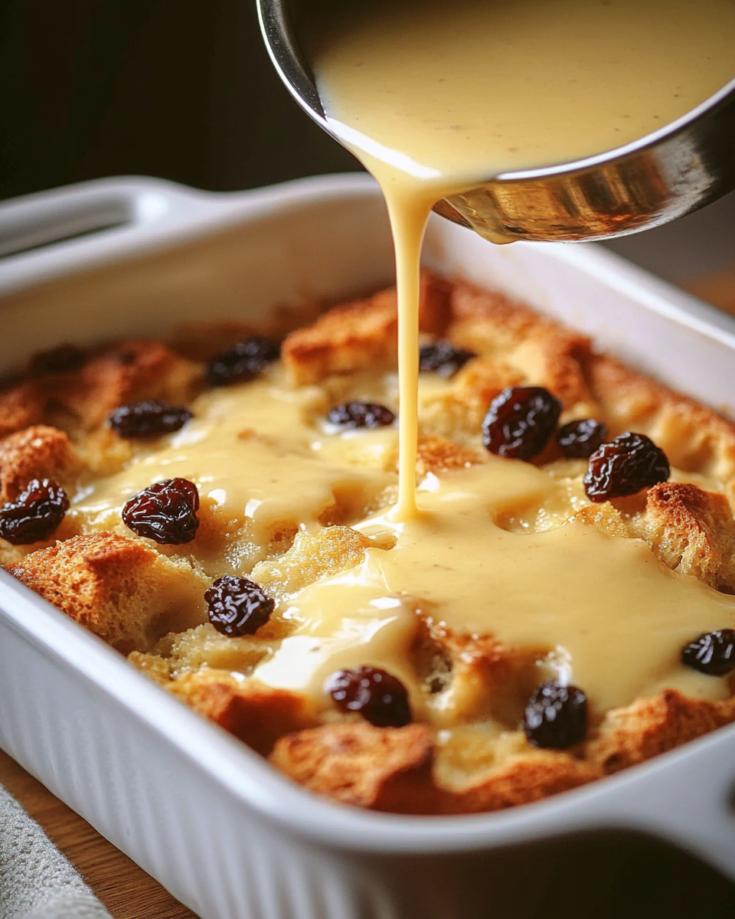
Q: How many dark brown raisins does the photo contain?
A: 13